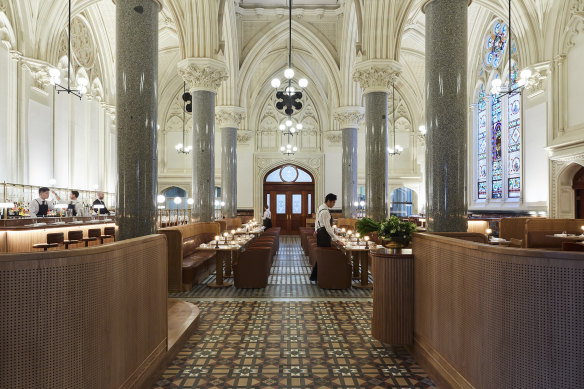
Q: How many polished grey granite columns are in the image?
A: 6